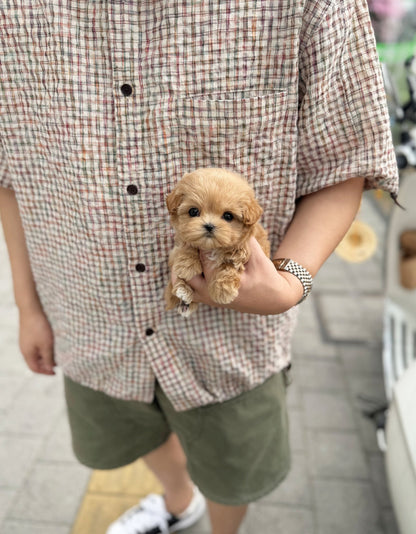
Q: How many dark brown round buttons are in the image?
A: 4